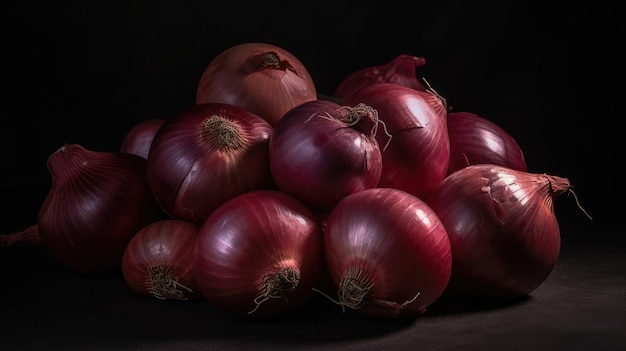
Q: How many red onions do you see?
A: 12